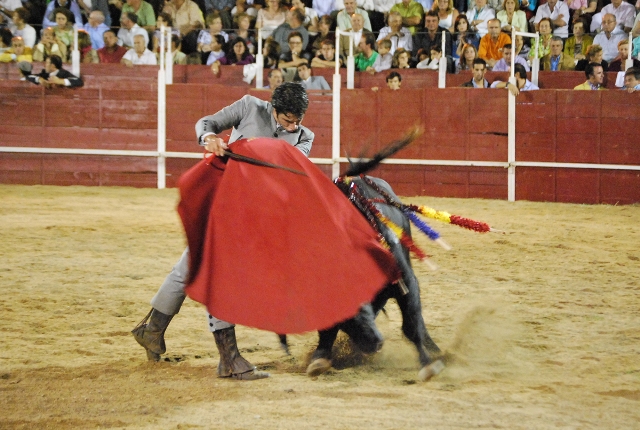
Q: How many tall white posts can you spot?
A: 3